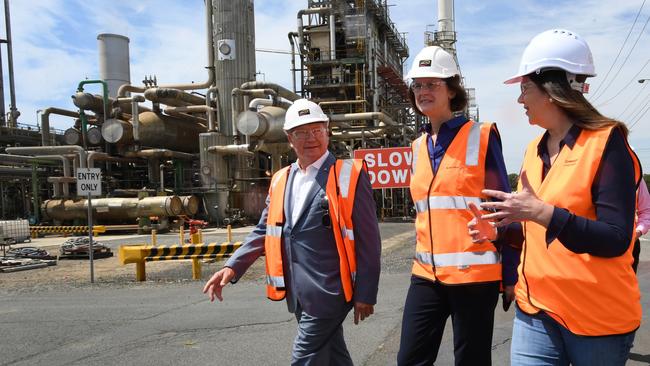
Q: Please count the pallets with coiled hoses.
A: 2